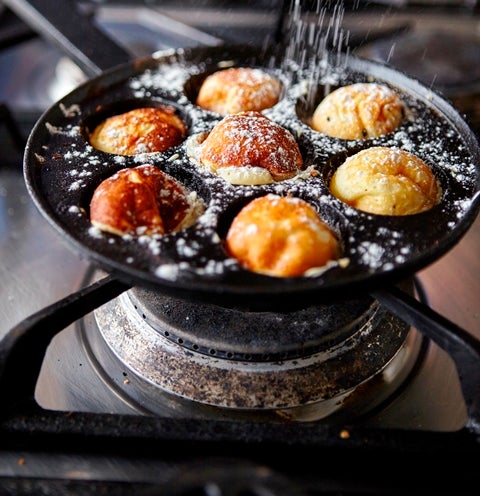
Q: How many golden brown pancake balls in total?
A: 7